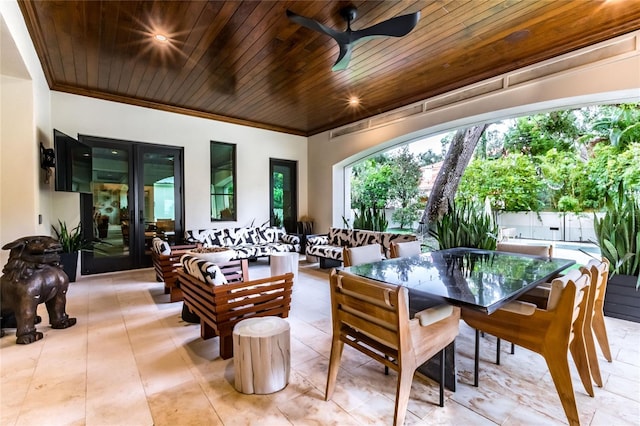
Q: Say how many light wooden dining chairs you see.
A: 6